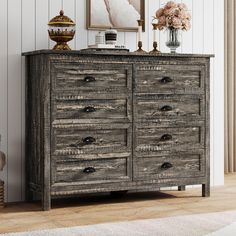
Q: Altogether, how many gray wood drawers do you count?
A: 8